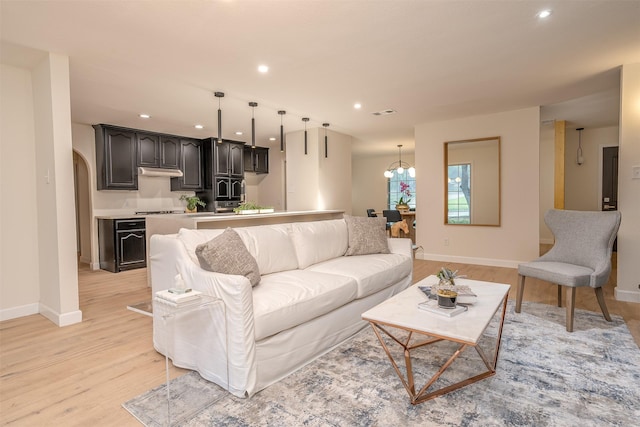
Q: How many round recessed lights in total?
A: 7